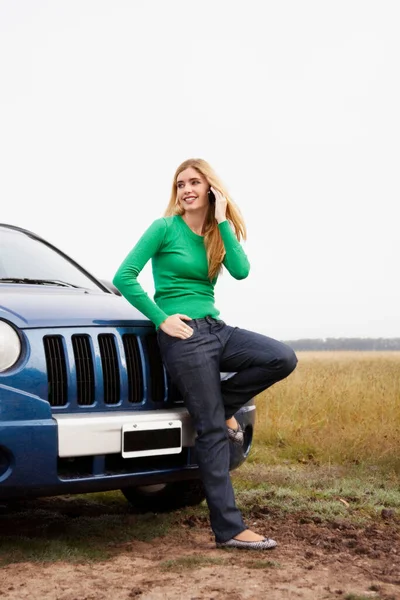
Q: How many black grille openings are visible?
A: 5